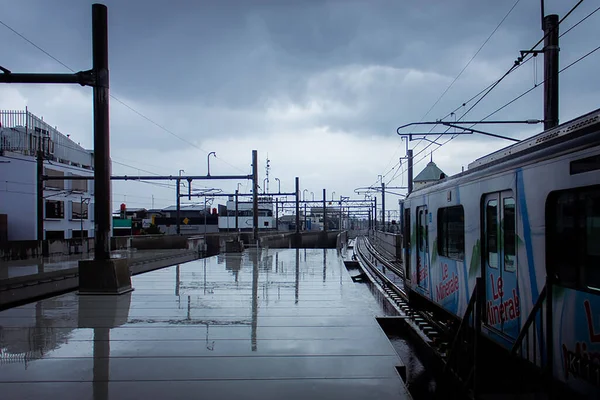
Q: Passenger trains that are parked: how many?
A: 1